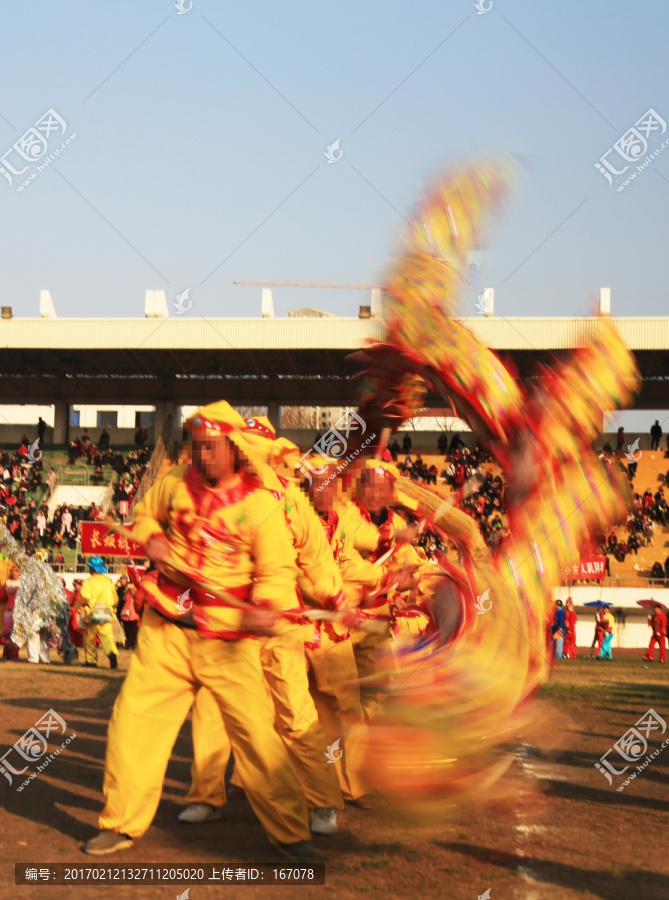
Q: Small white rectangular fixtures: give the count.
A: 6